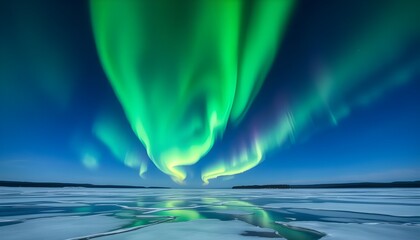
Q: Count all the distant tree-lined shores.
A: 2